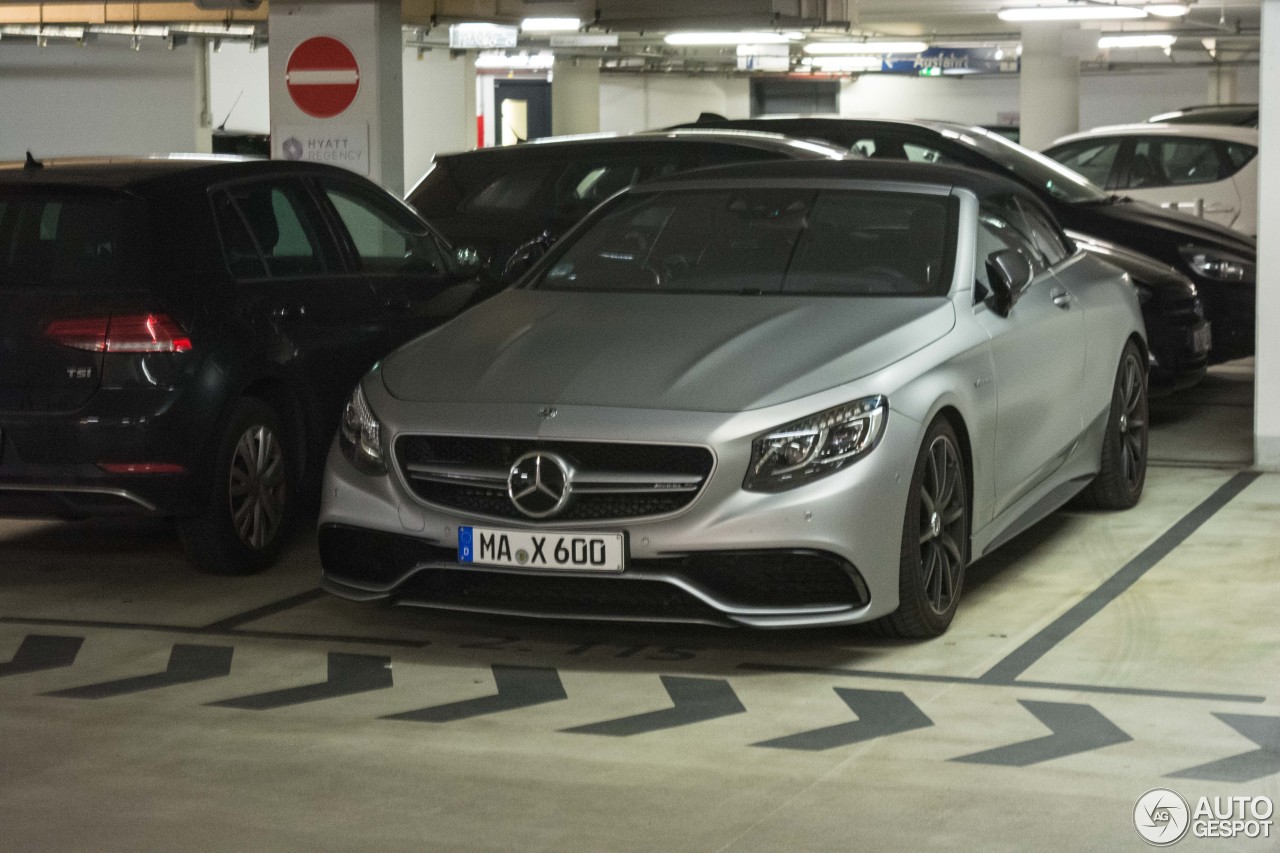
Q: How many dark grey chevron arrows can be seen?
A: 8